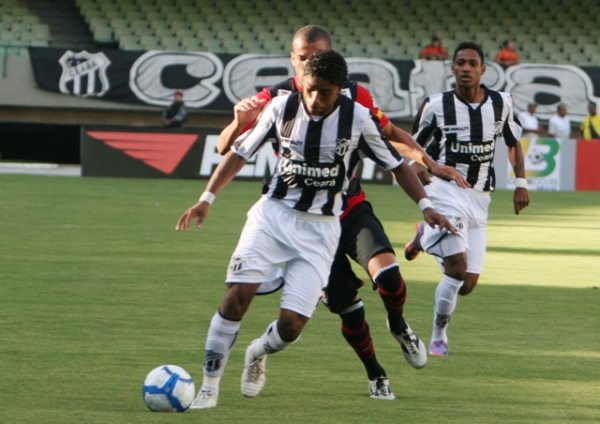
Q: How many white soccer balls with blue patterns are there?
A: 1